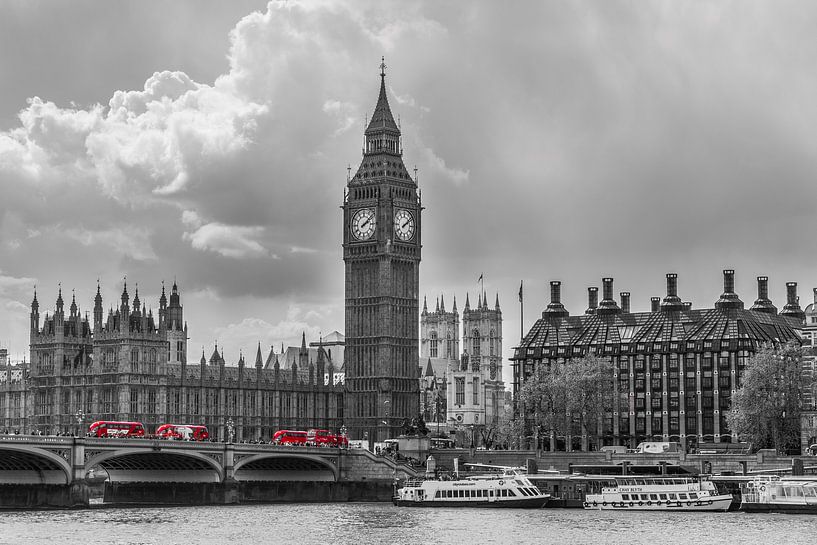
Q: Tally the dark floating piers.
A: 1